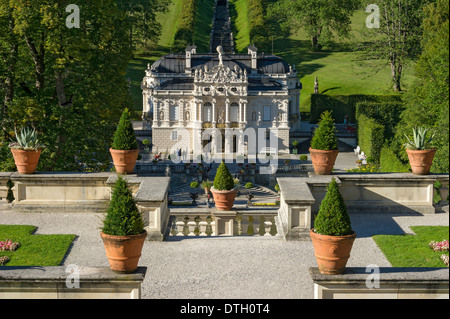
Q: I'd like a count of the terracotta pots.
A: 7